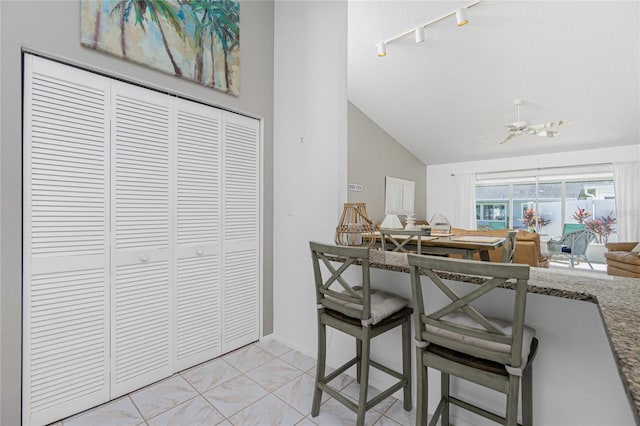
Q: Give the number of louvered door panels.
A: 4